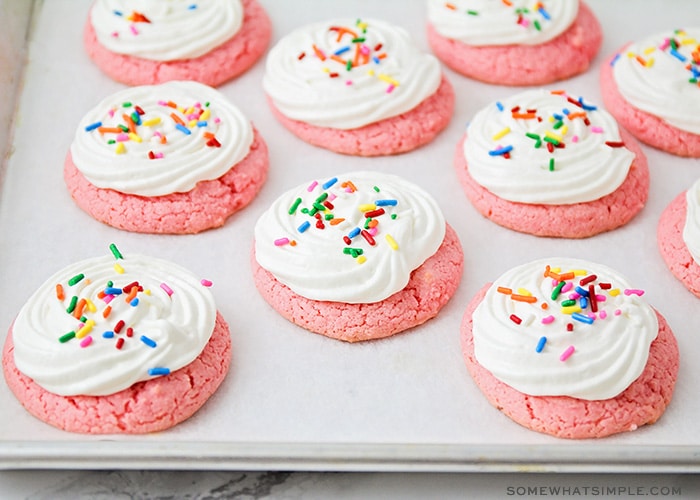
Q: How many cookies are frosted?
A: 10